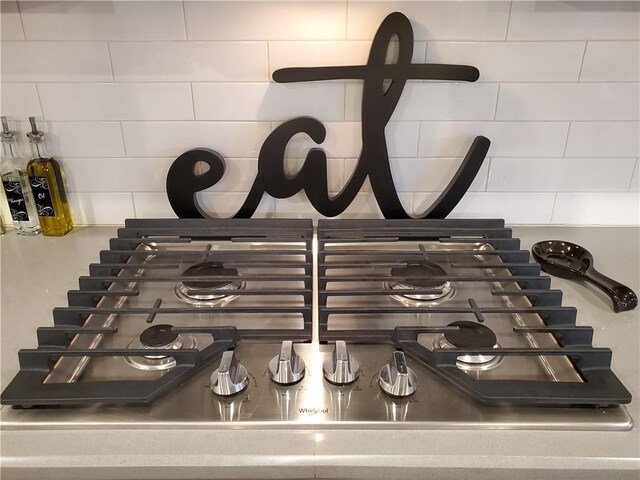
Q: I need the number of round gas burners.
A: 4